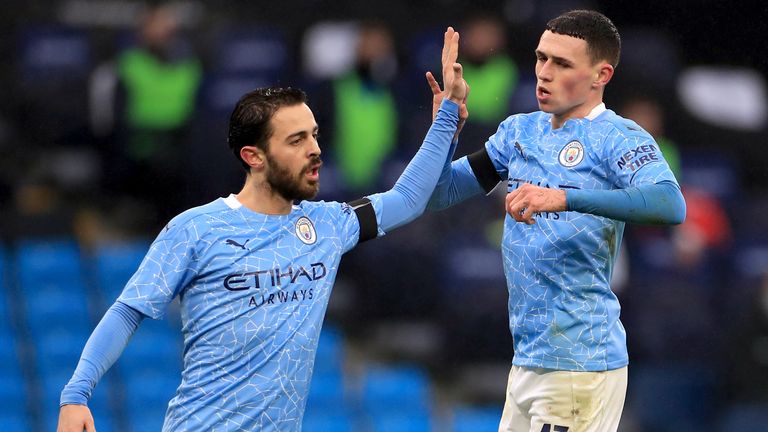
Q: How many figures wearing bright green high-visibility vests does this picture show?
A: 4